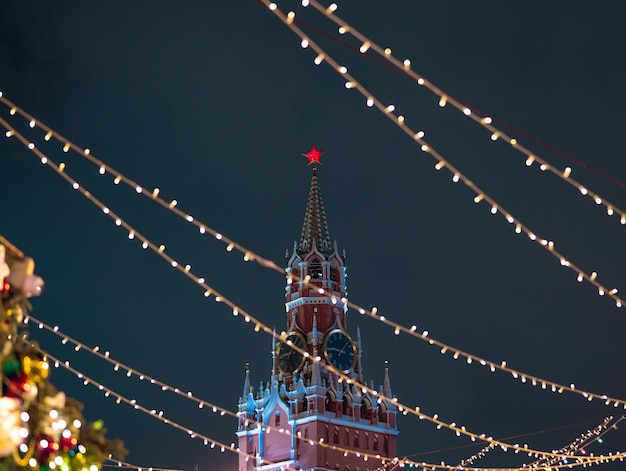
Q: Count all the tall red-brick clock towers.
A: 1